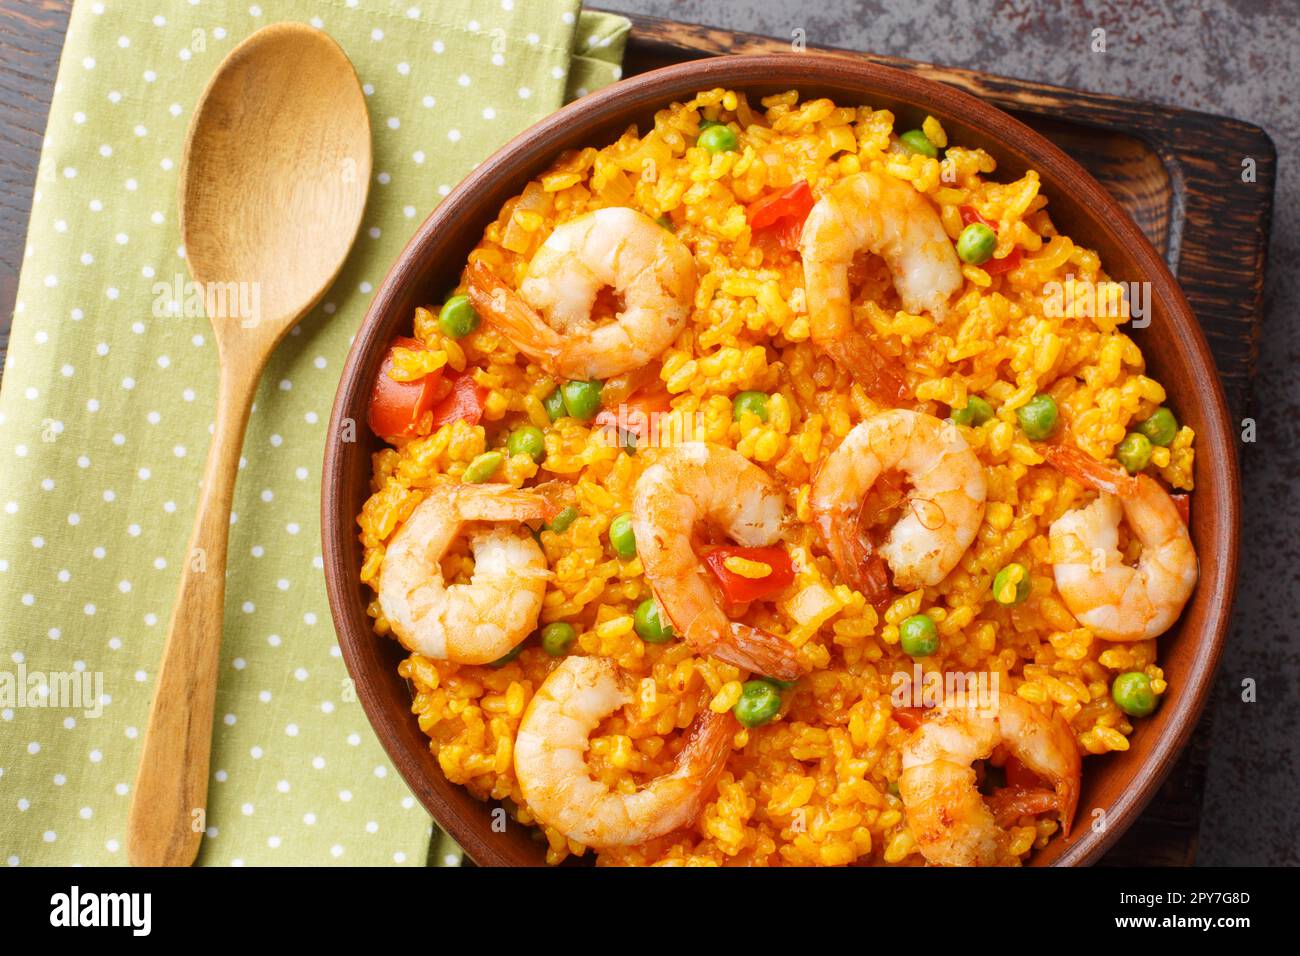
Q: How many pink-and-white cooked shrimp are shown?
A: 8